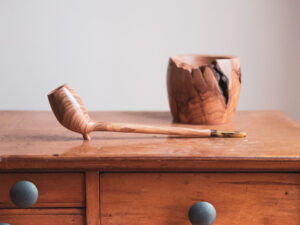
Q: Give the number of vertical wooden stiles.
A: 1